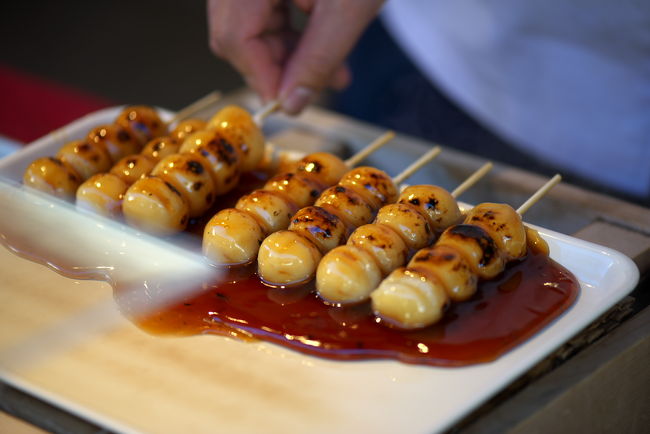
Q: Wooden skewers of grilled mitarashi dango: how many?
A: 7